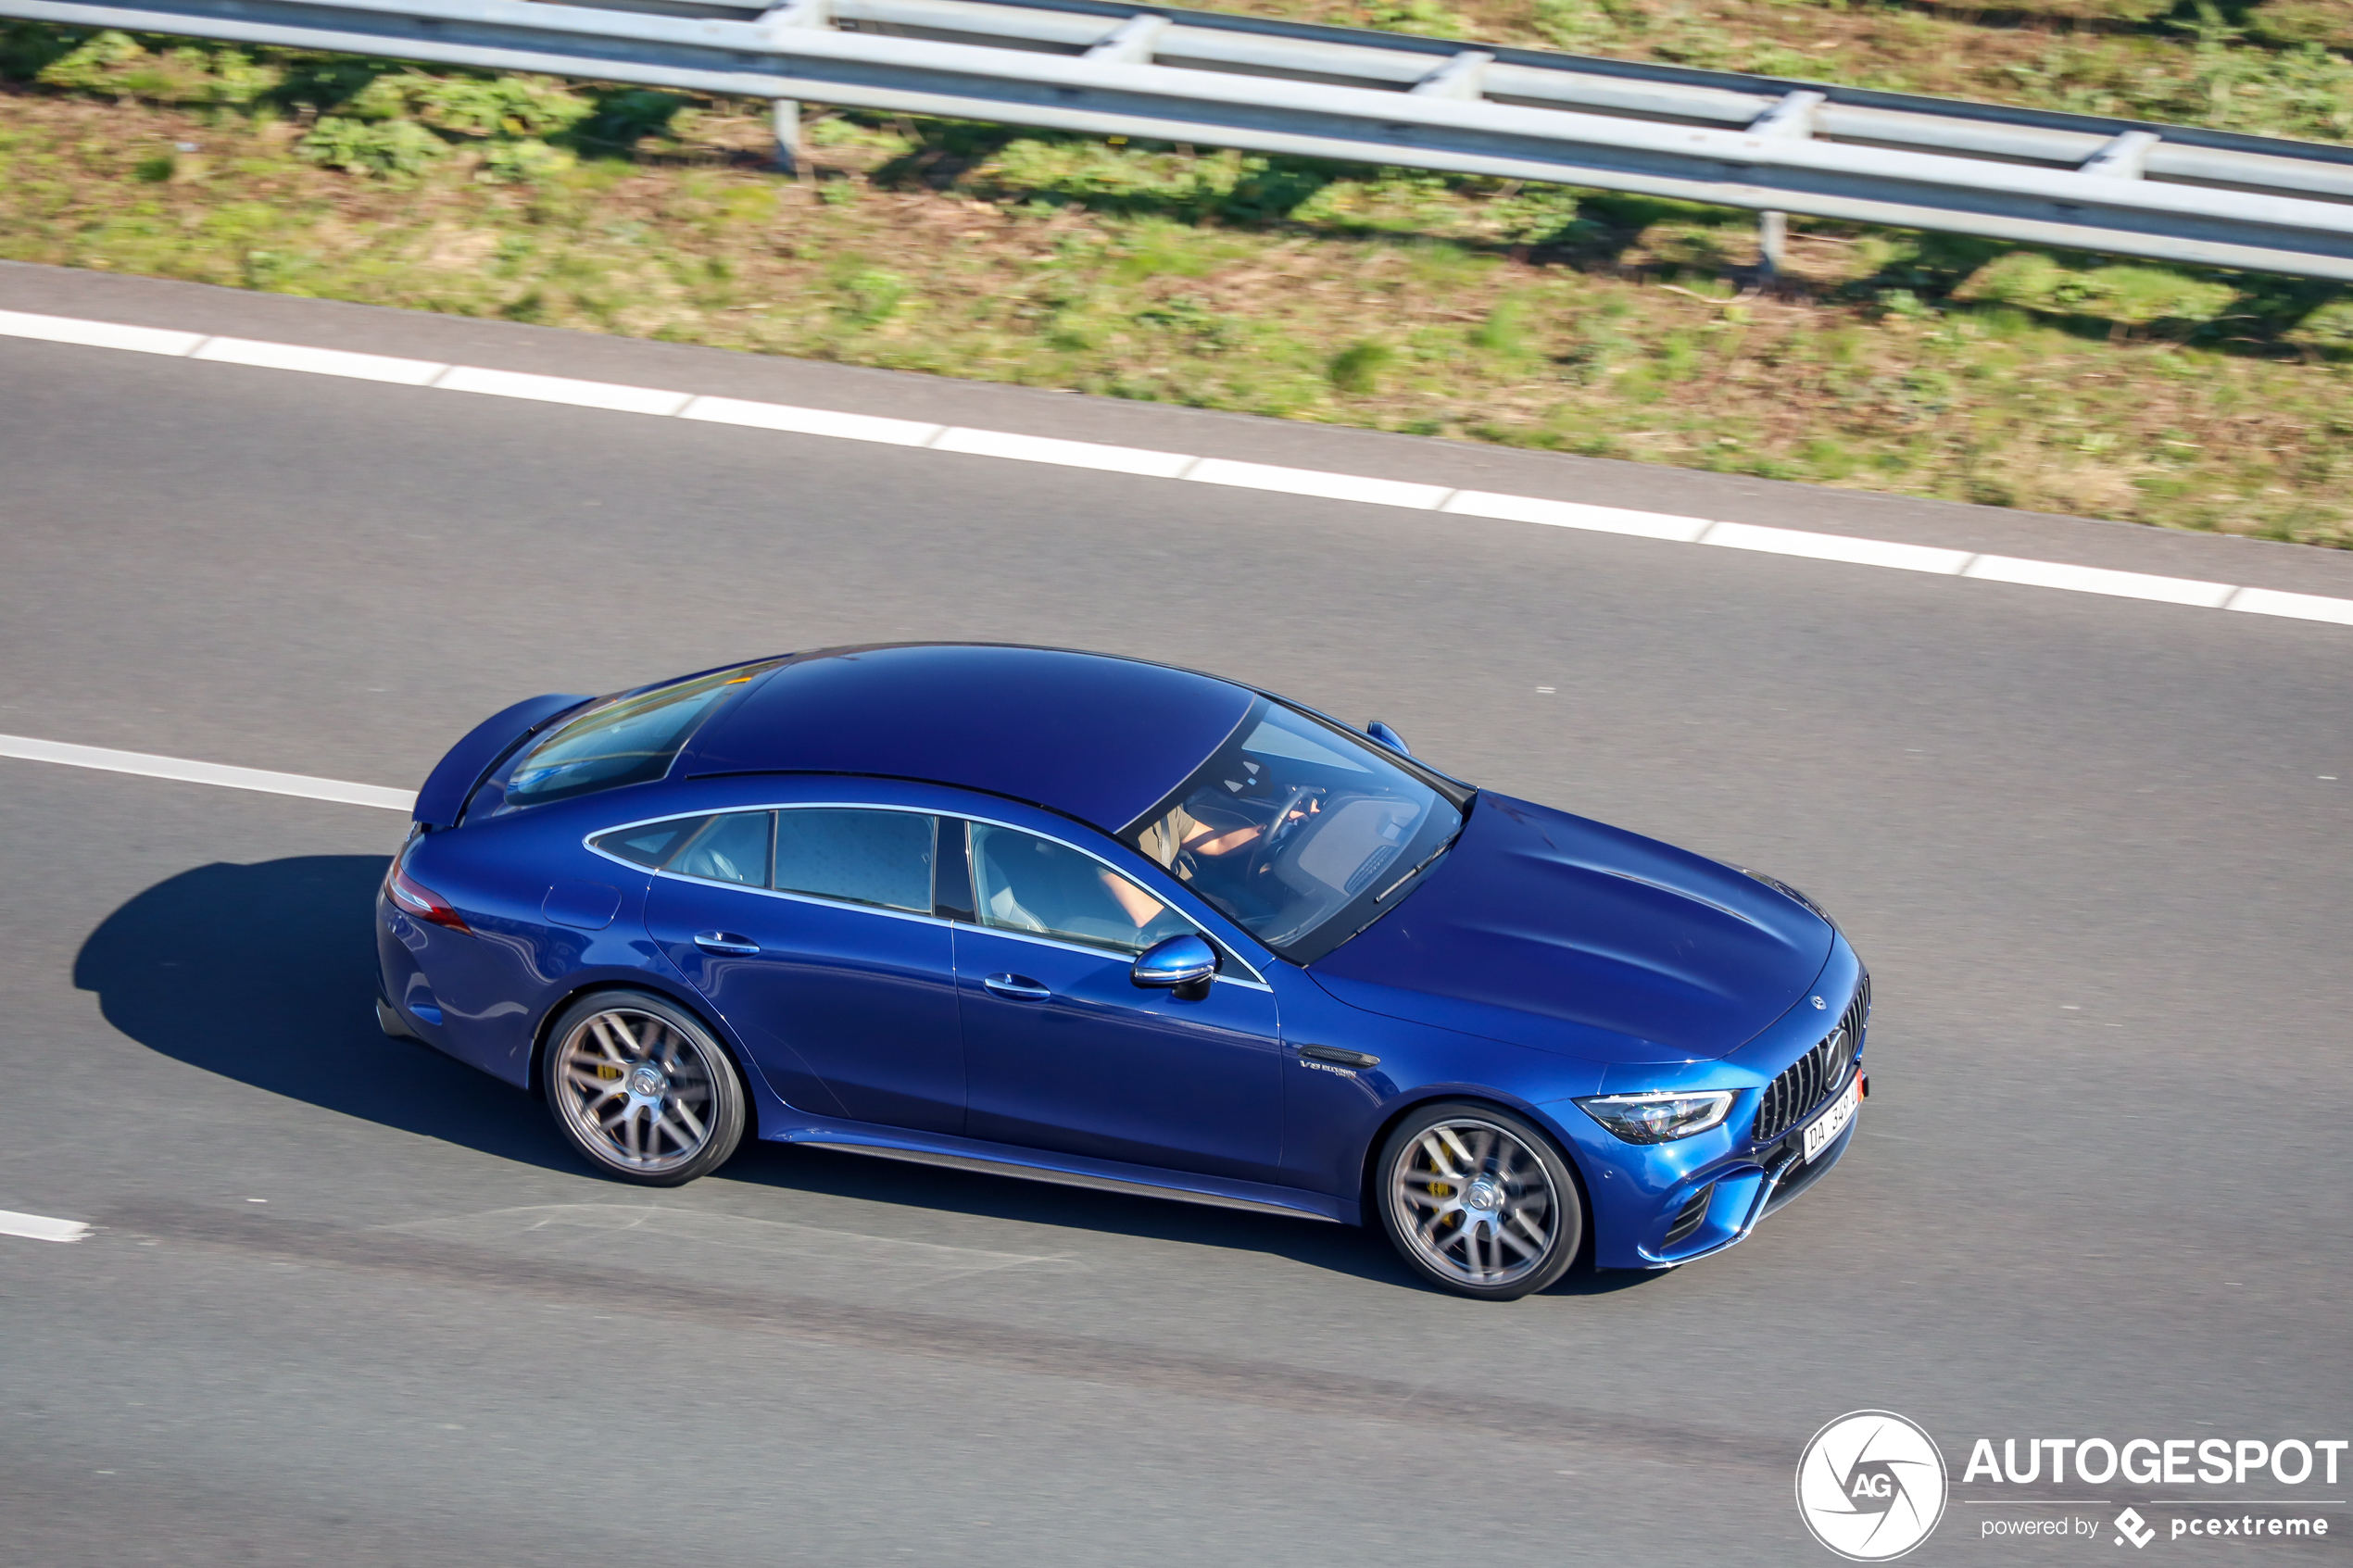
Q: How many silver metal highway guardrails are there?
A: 2